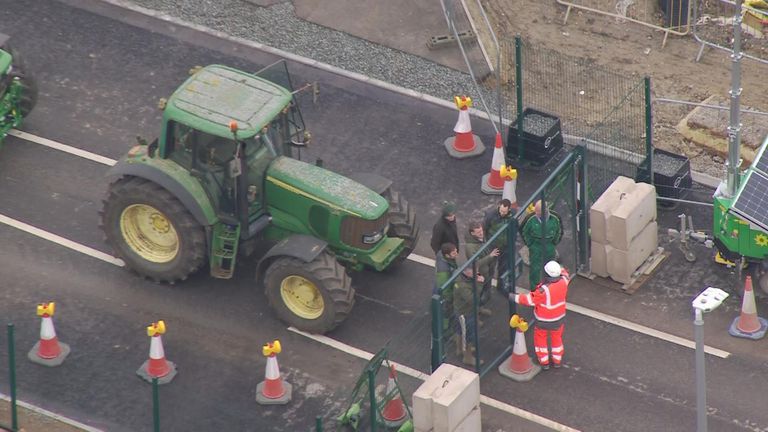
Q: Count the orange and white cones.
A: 9